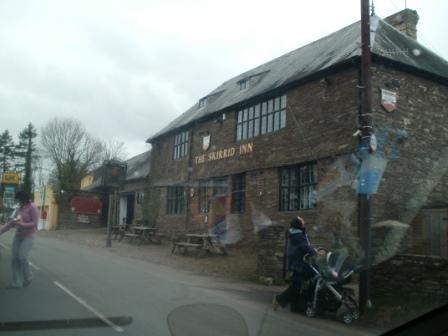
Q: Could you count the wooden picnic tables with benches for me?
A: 3